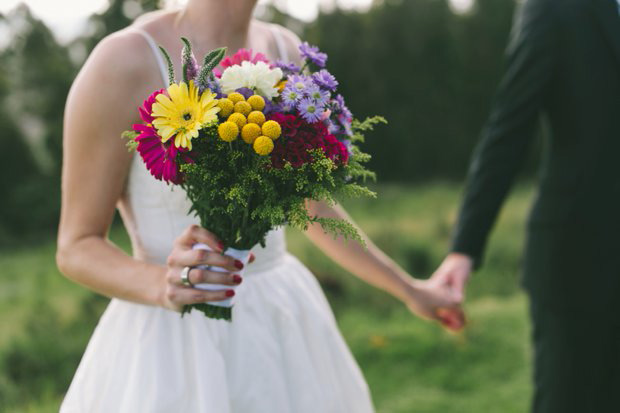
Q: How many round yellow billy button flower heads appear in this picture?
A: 10